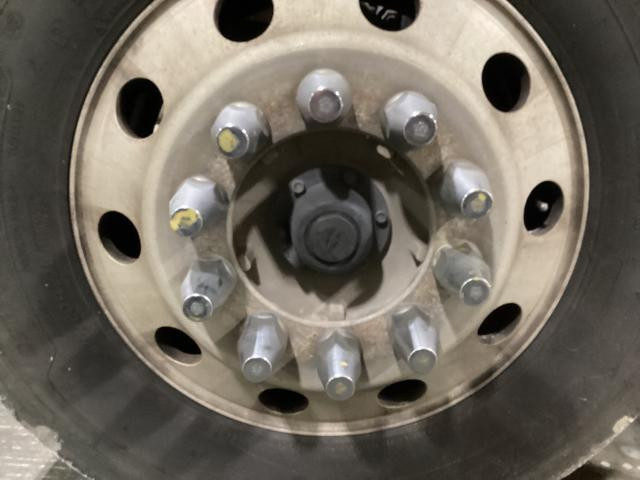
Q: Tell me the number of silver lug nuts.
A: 10